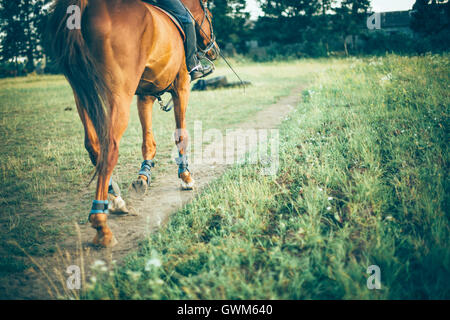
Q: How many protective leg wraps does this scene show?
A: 4